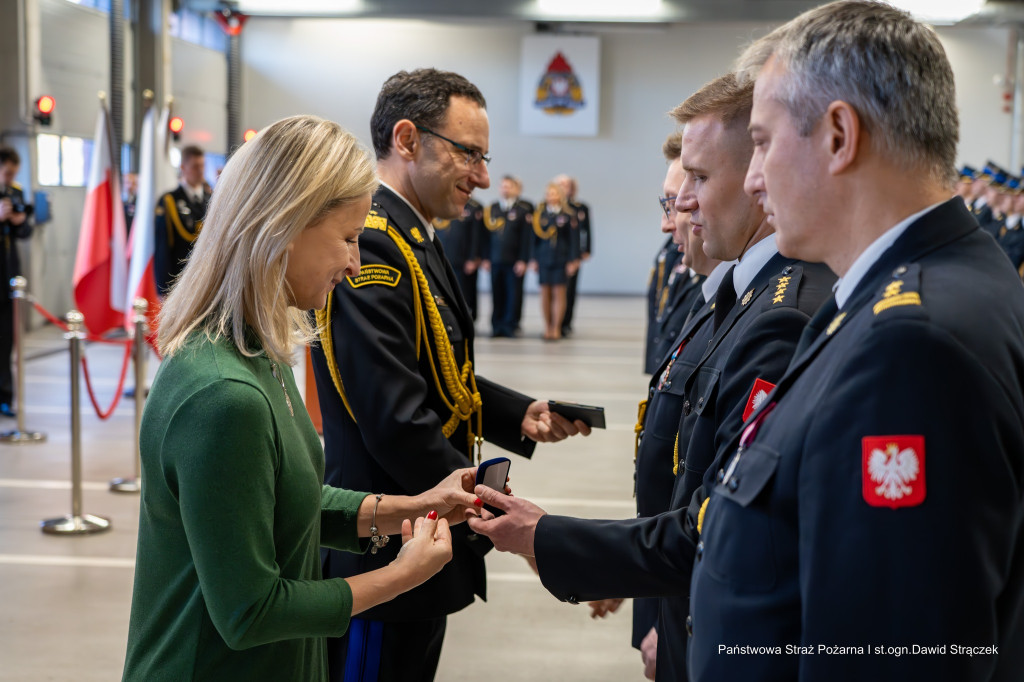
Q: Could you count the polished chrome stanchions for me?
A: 3